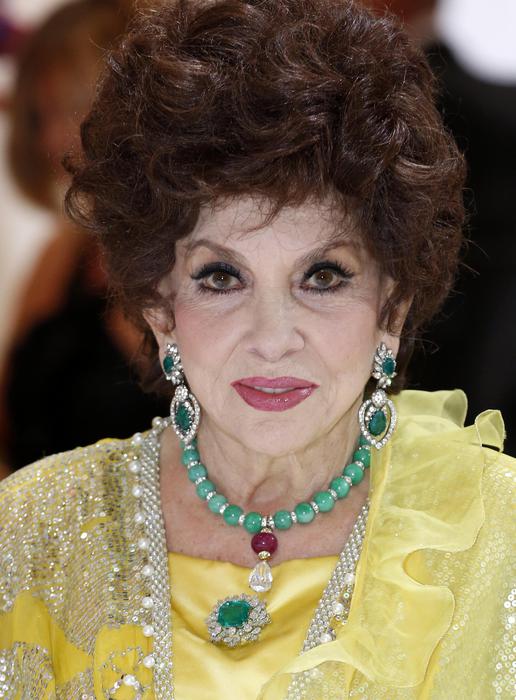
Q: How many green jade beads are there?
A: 14